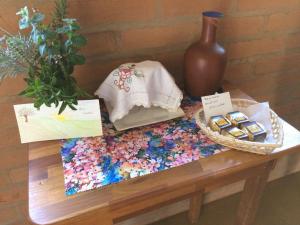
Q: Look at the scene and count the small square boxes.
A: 4